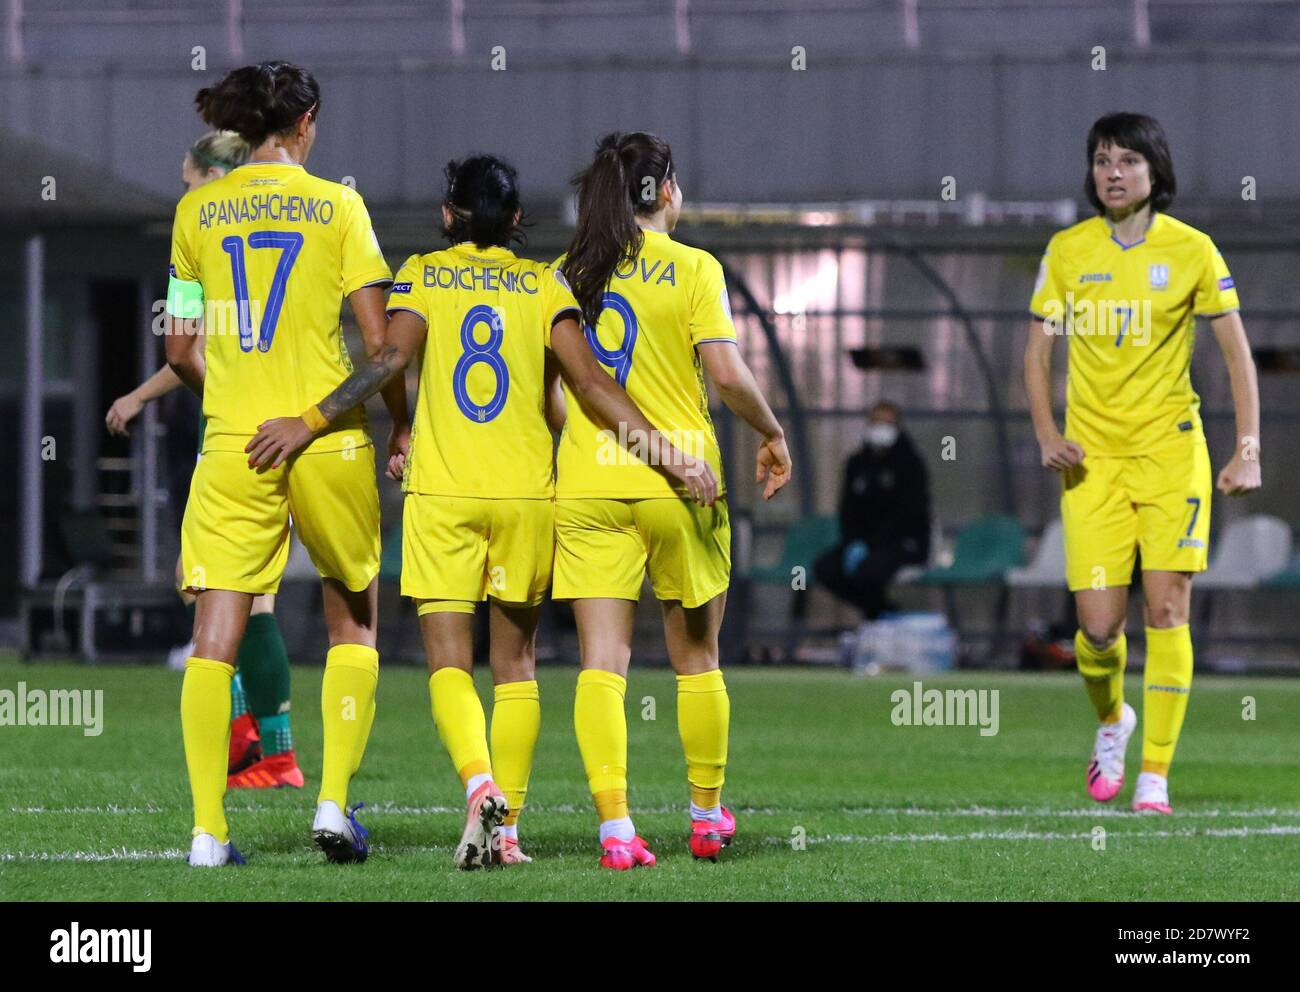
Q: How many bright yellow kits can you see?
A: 4